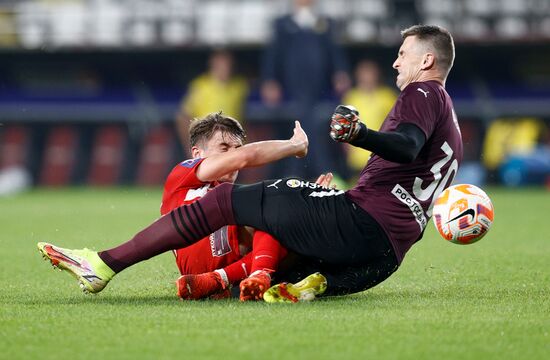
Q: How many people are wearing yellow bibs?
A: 2